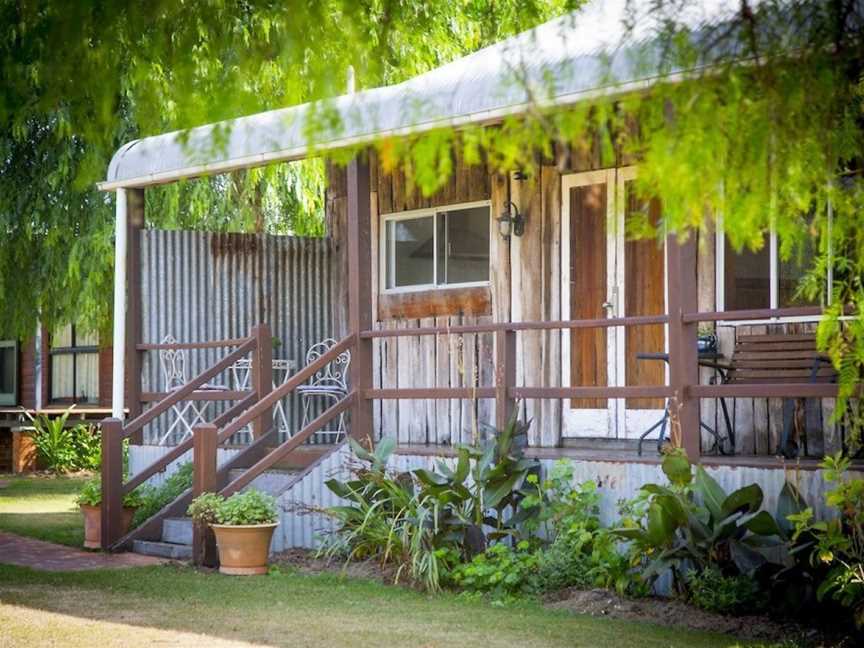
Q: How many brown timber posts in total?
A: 7